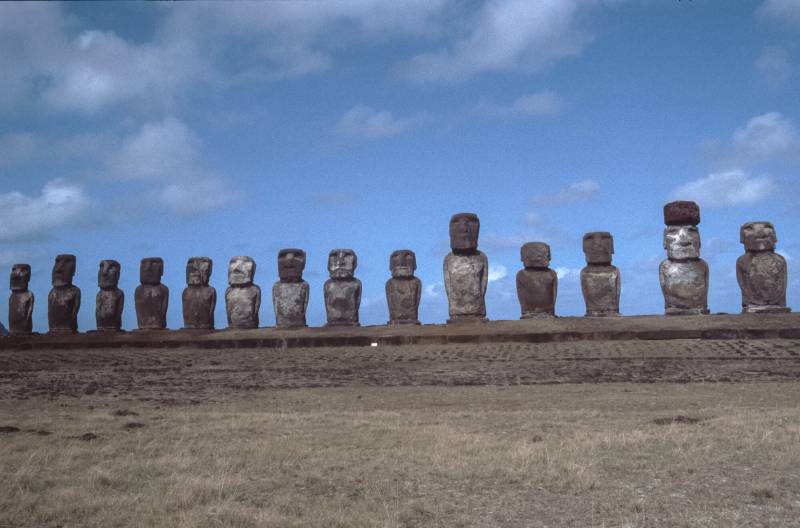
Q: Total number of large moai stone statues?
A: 14